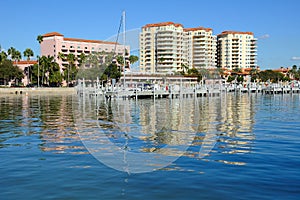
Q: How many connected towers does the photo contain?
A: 3